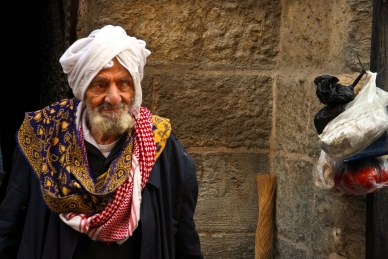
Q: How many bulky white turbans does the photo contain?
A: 1